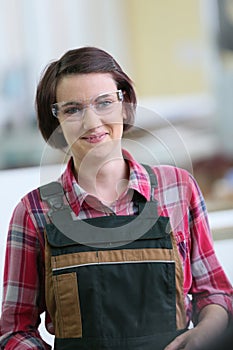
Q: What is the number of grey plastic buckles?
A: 2